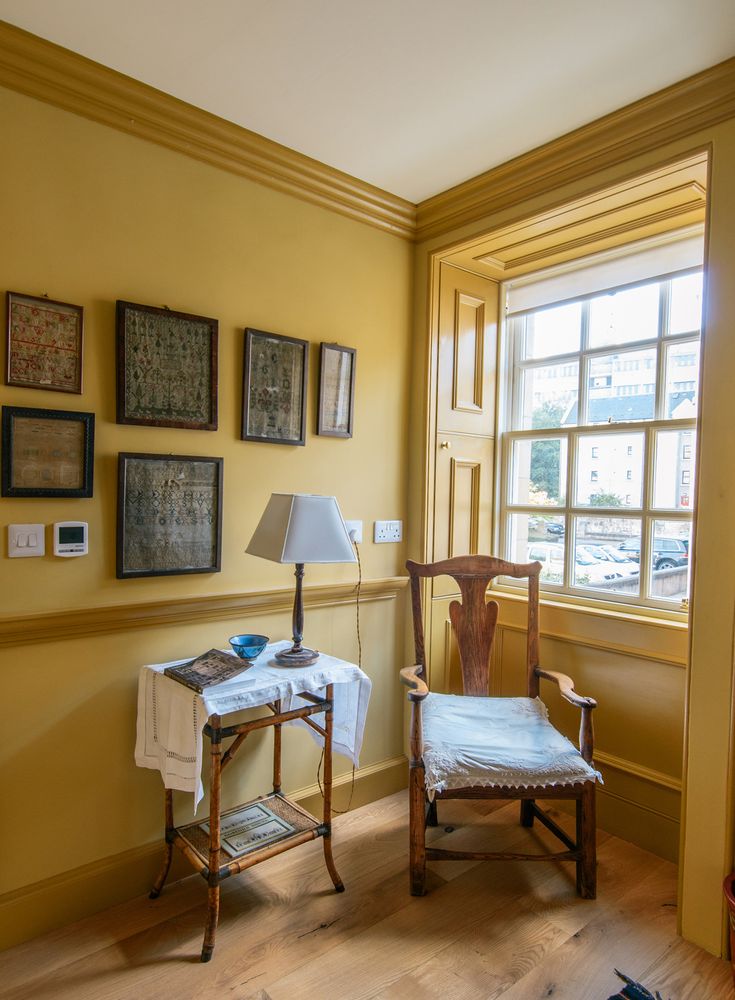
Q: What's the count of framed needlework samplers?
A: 6